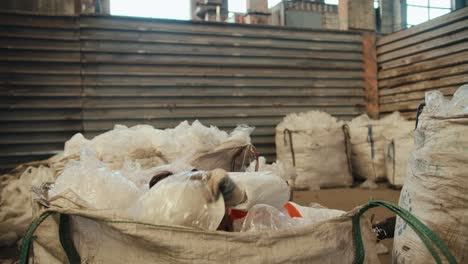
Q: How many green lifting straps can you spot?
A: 2